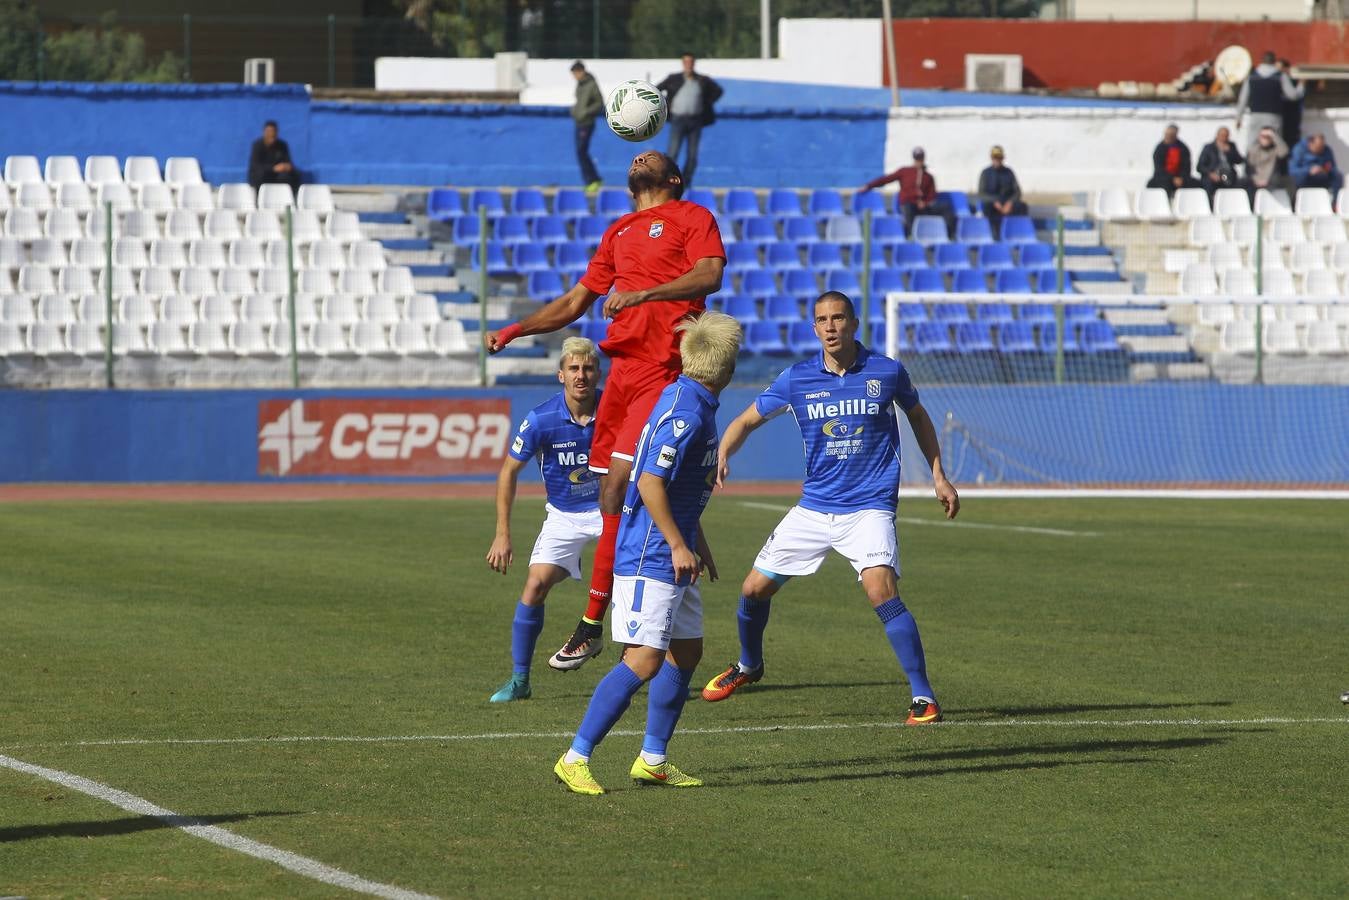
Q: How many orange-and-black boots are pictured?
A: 2